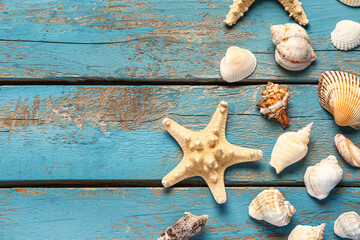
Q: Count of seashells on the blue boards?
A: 13